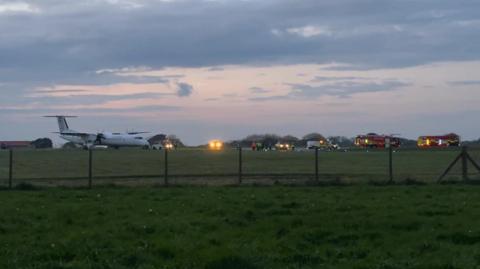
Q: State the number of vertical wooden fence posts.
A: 7